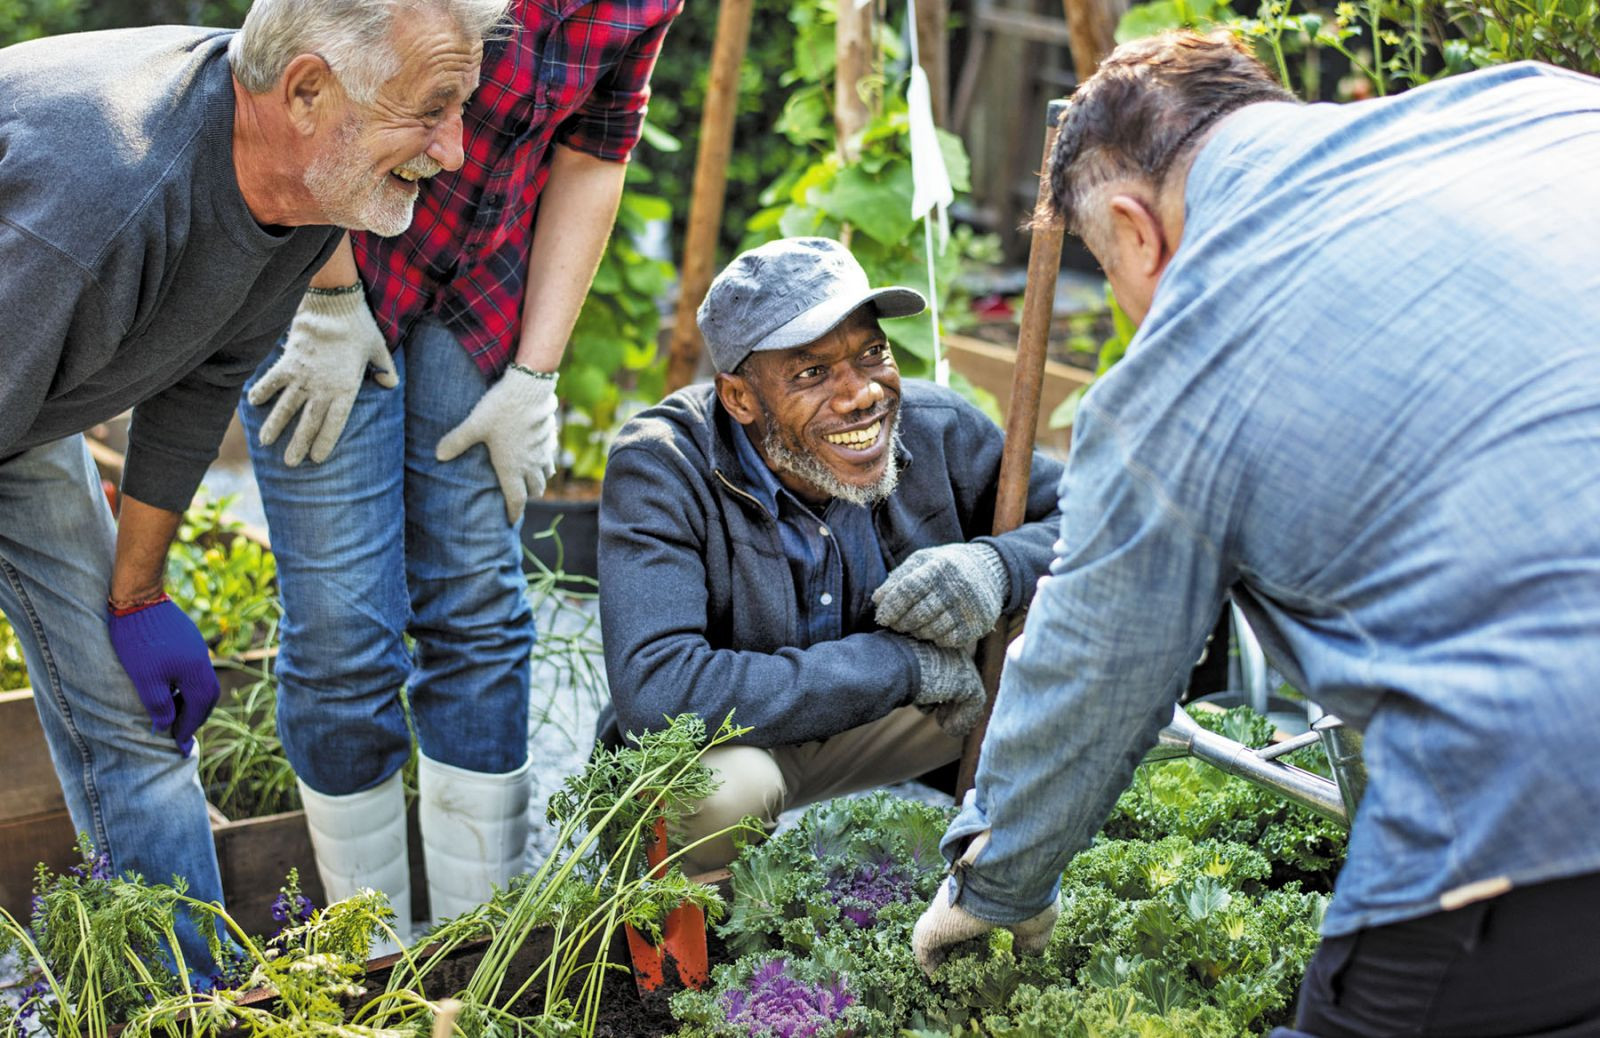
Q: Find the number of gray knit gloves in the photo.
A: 2